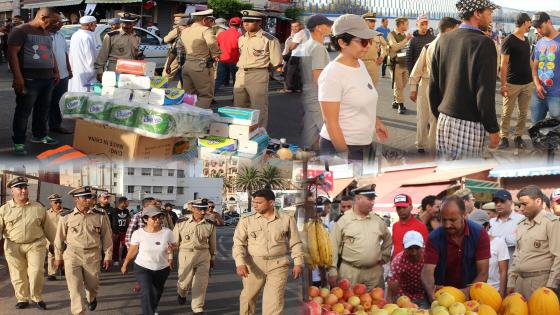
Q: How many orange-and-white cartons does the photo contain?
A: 1